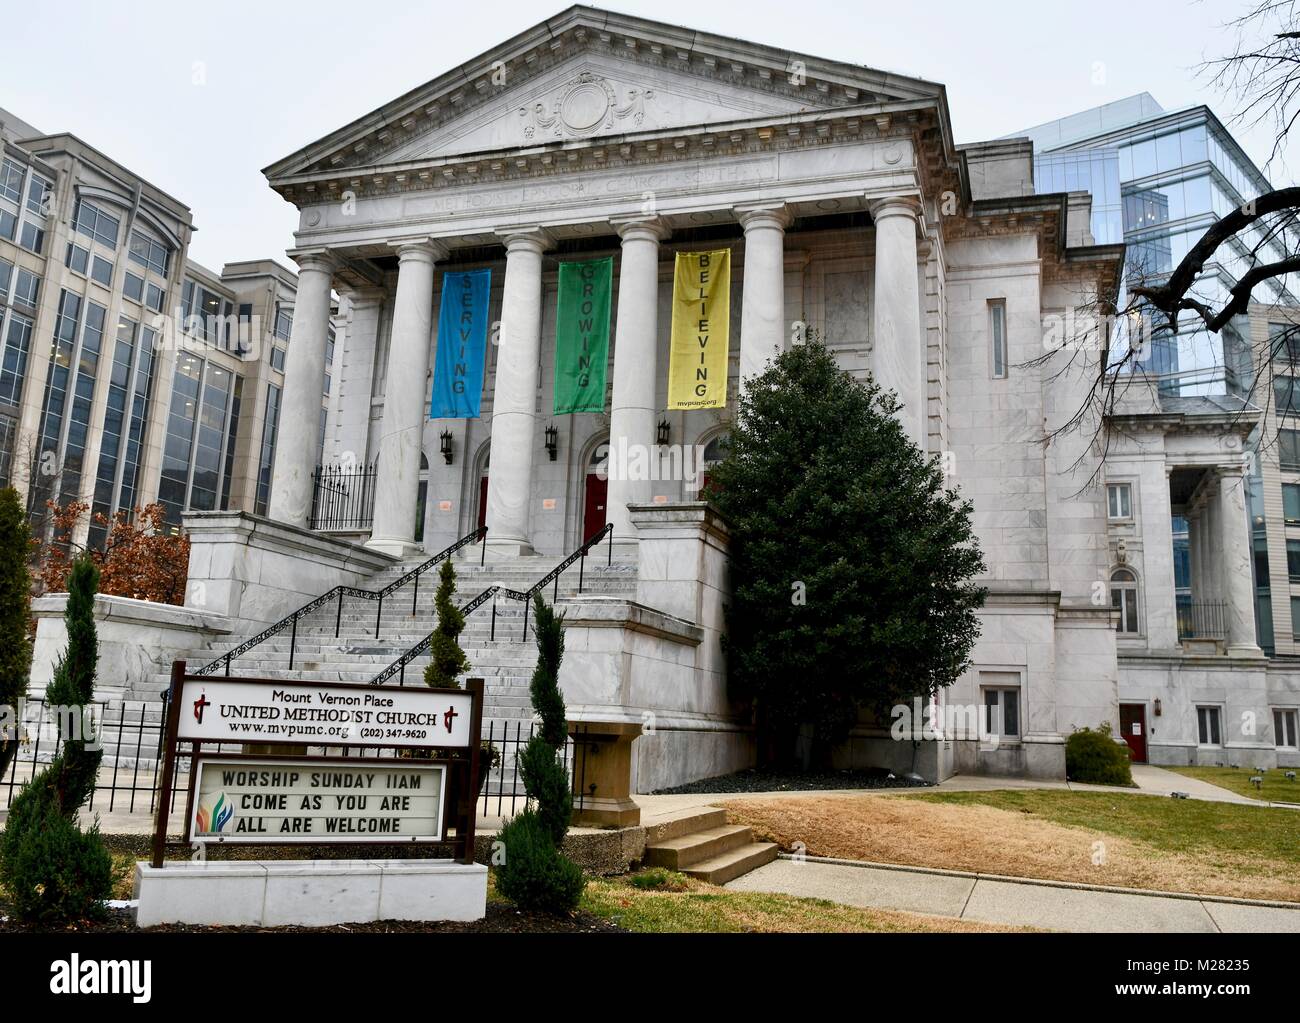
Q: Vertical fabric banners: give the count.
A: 3